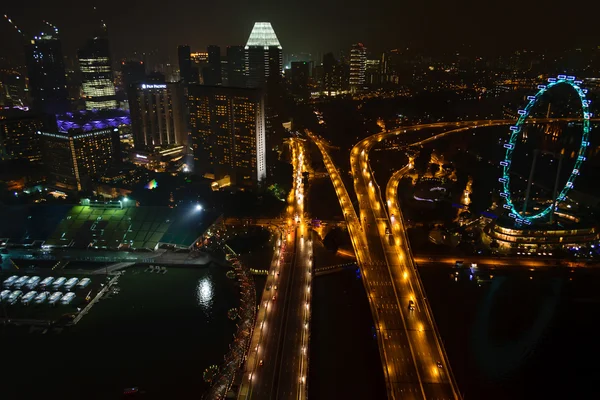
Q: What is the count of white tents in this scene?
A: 13